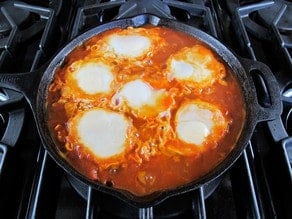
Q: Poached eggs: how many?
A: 6